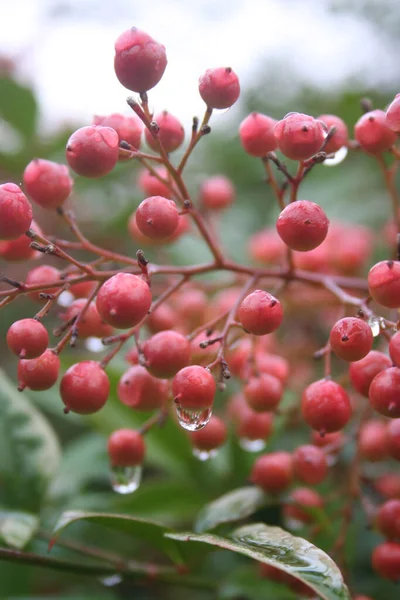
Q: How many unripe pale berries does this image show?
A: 0